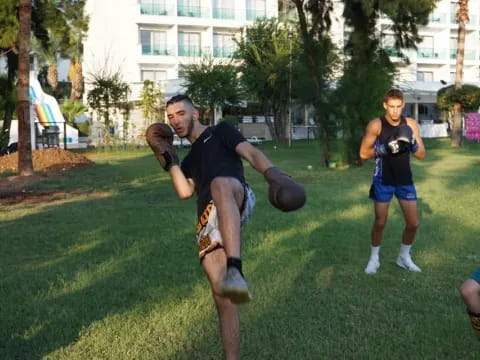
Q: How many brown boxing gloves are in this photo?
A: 2